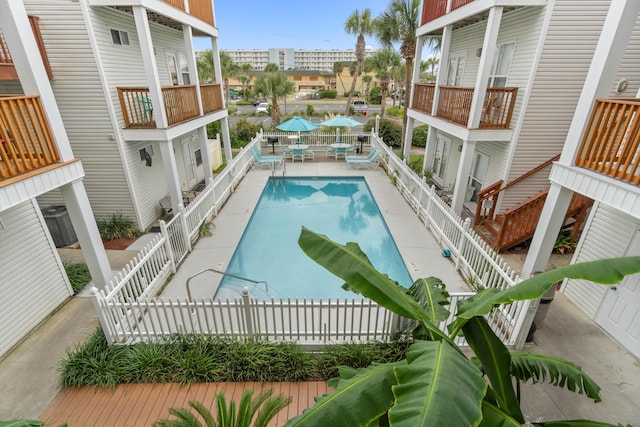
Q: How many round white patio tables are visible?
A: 2